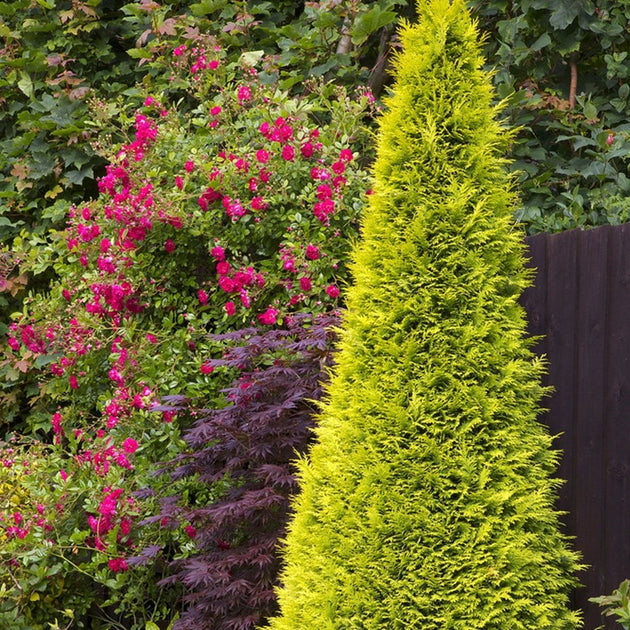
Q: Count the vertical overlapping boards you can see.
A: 4